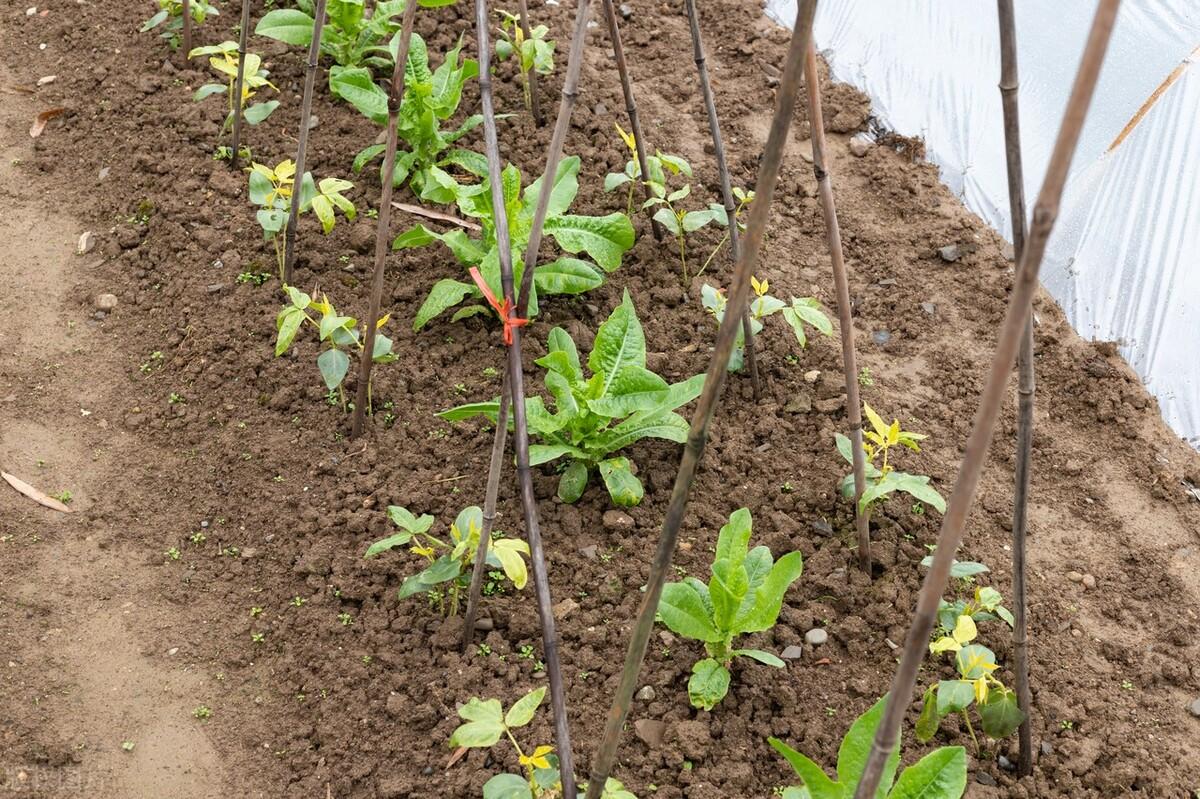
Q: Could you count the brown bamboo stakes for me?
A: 13